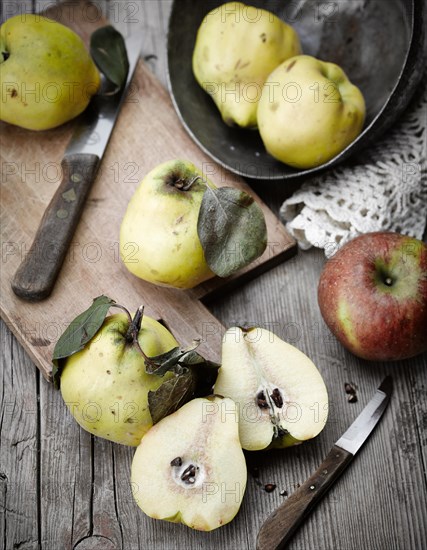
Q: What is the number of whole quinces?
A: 5